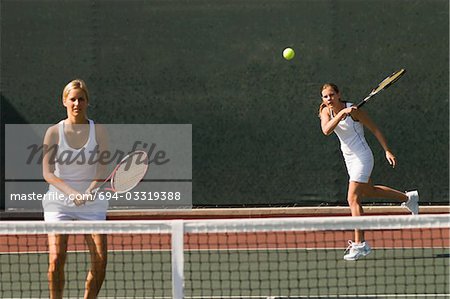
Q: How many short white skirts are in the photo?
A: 2